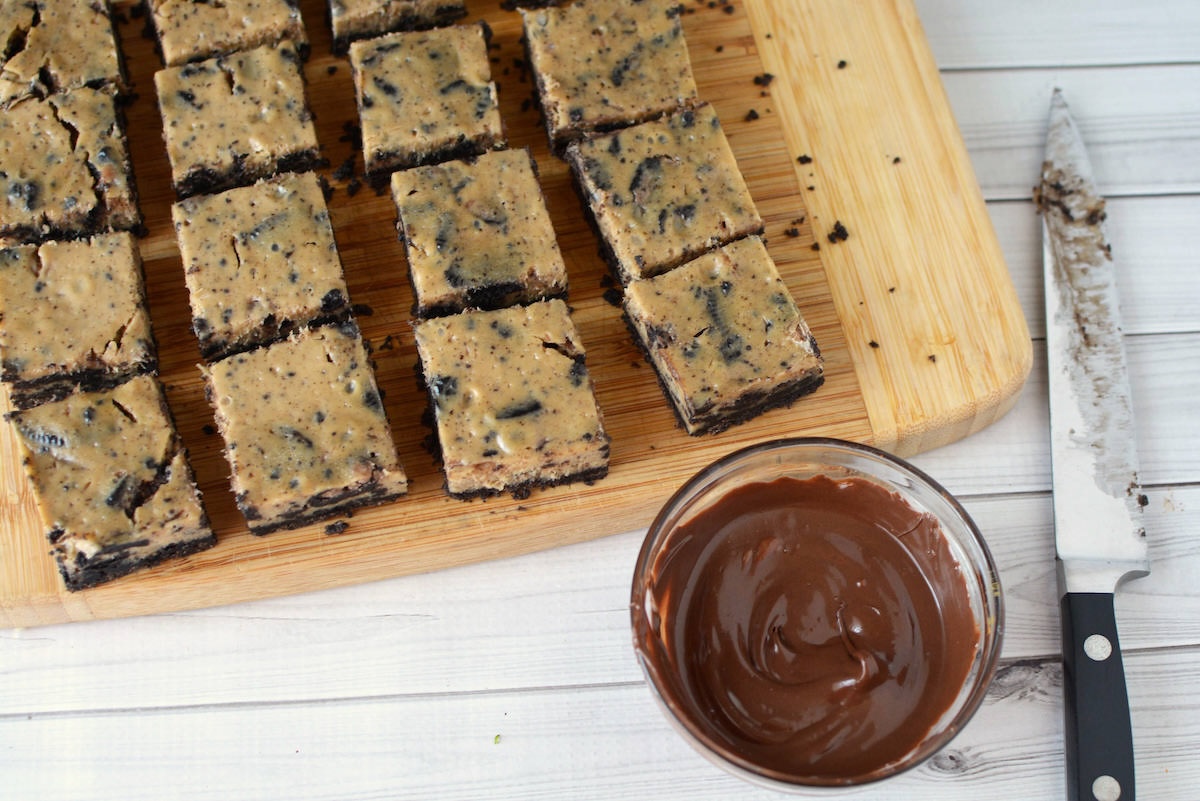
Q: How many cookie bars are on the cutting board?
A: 15